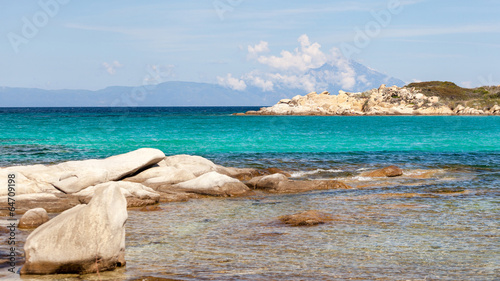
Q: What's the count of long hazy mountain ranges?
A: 1